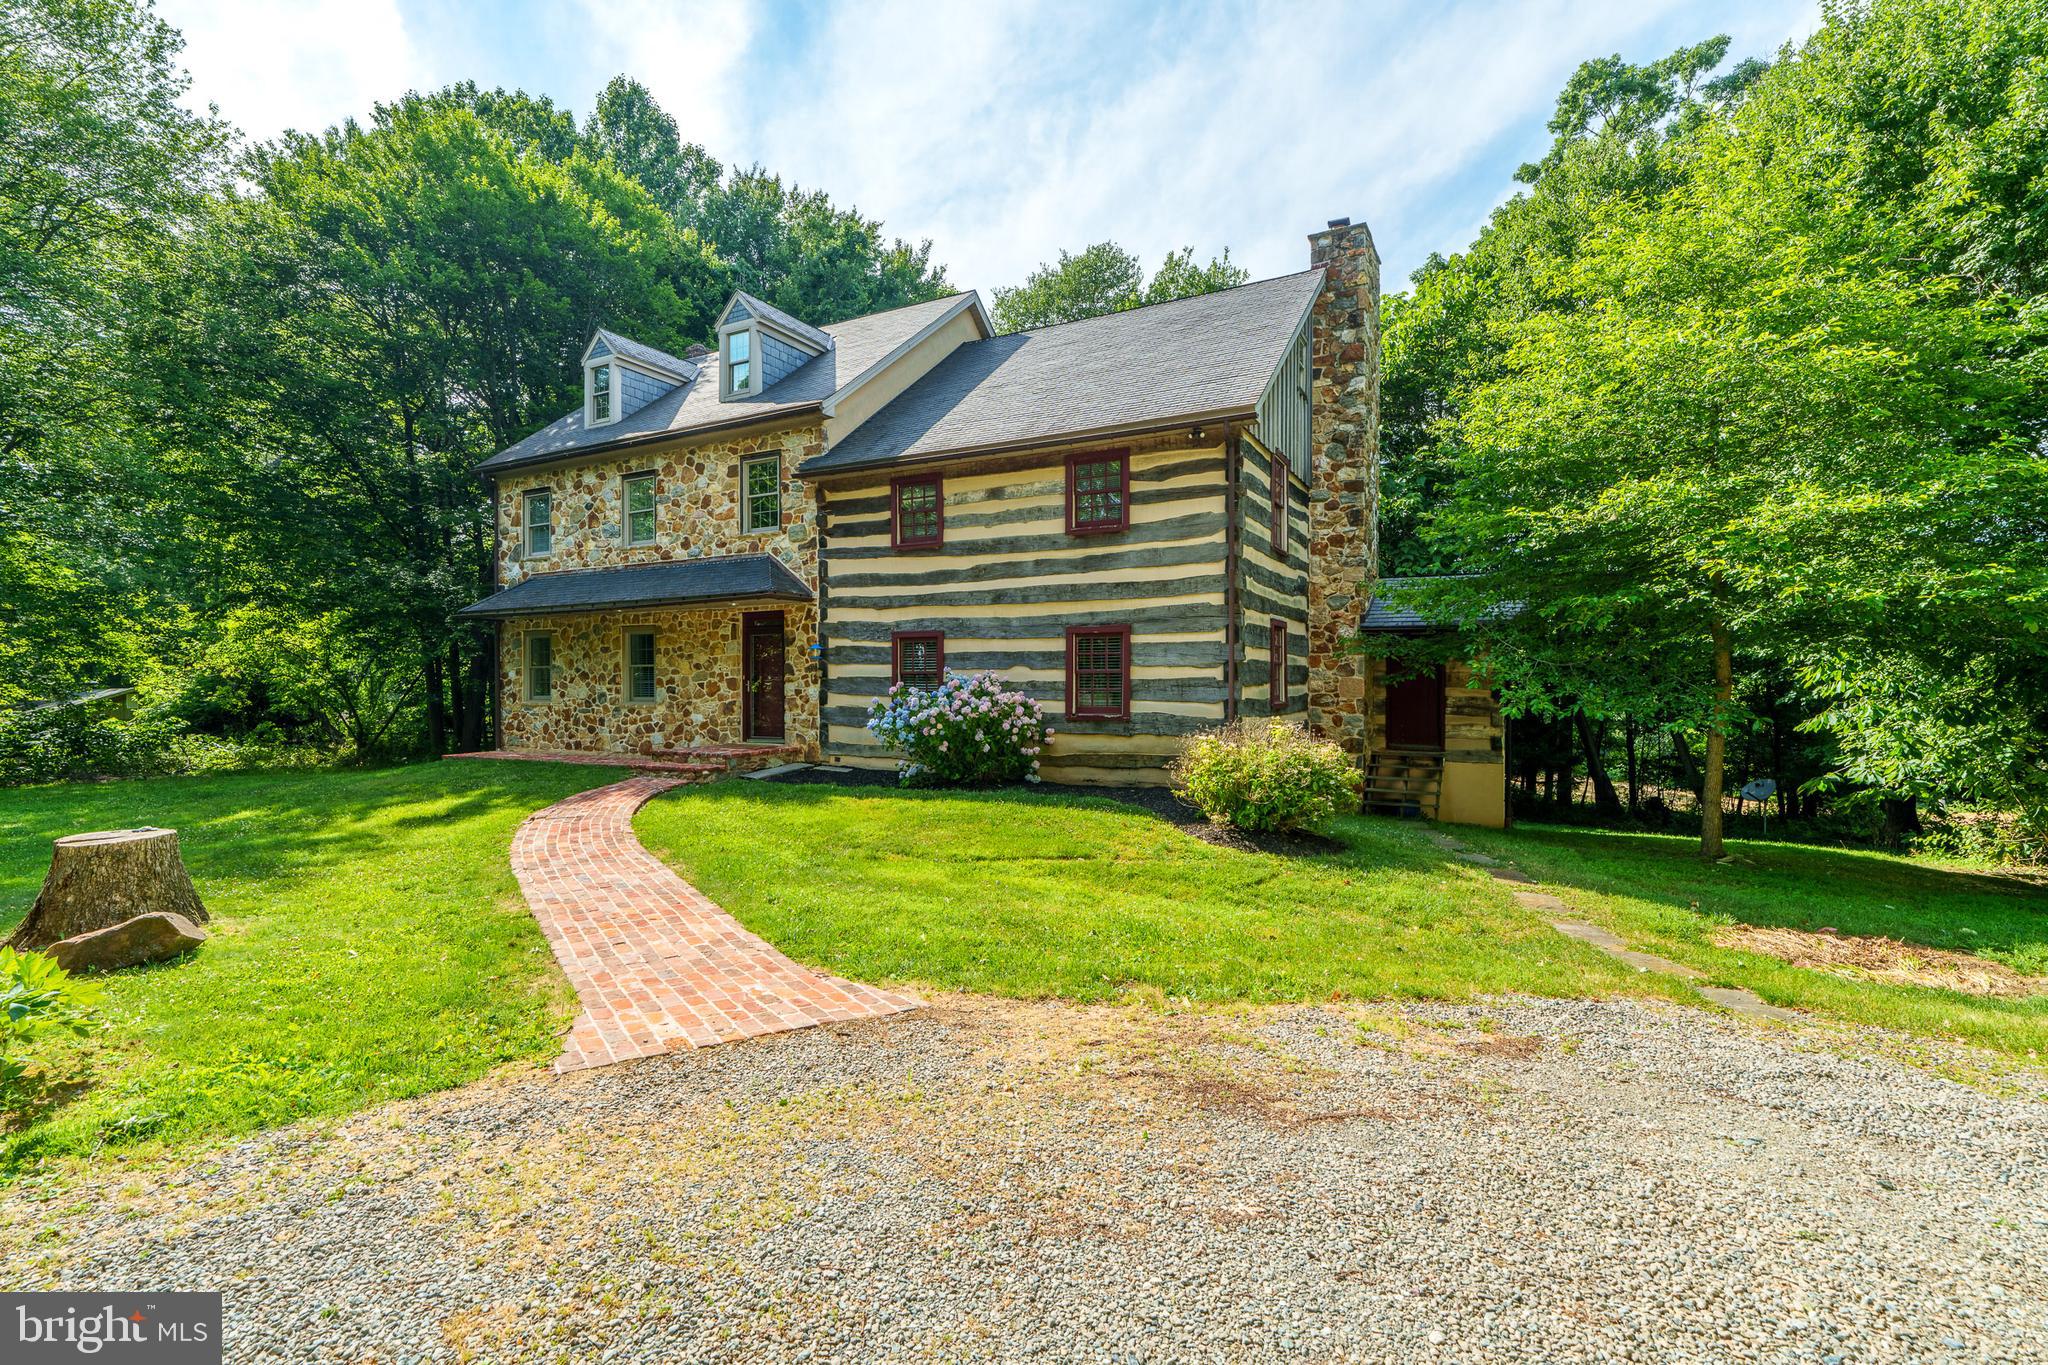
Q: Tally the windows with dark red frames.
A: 6